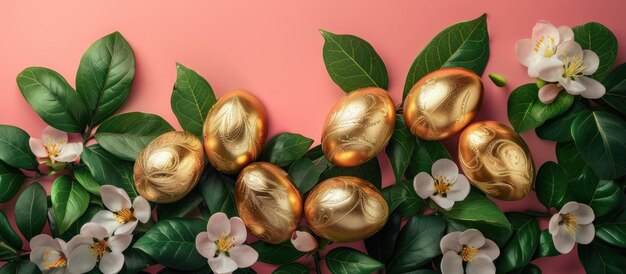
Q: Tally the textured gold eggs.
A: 7